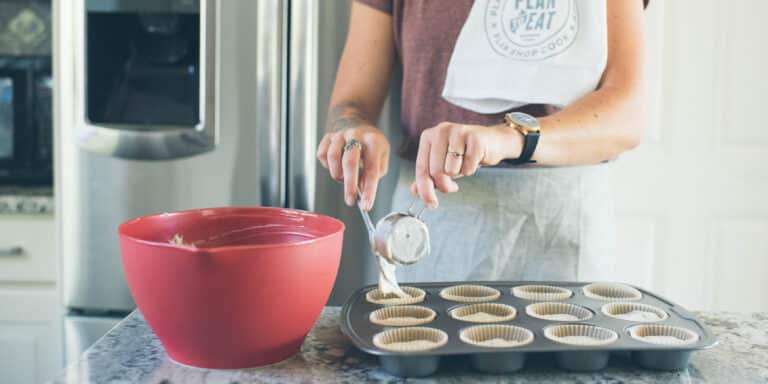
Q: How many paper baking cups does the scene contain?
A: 12